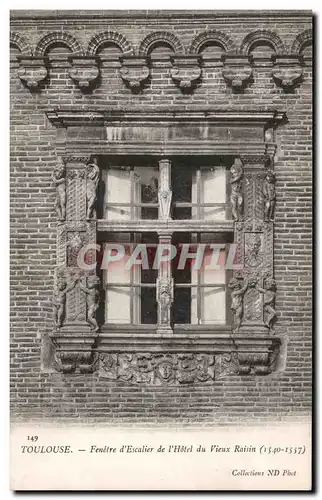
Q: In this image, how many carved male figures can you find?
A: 8